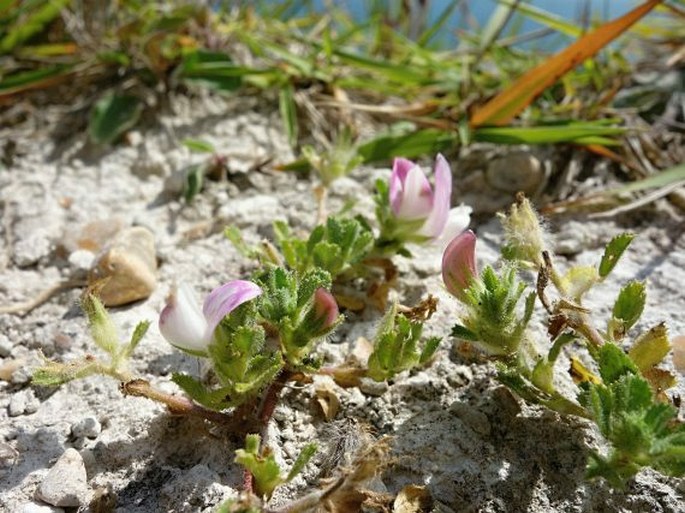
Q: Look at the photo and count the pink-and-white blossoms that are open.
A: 2